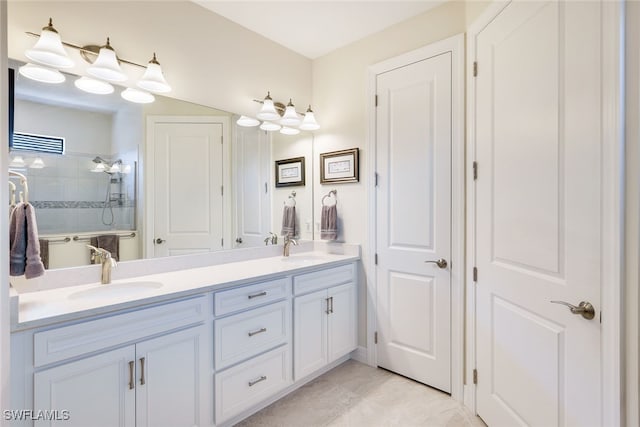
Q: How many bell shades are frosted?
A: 6